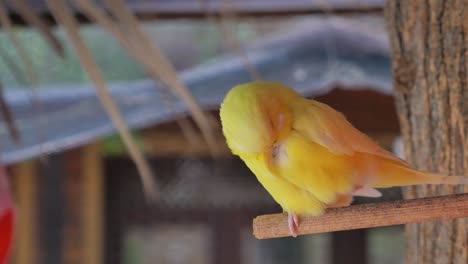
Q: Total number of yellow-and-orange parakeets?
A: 1